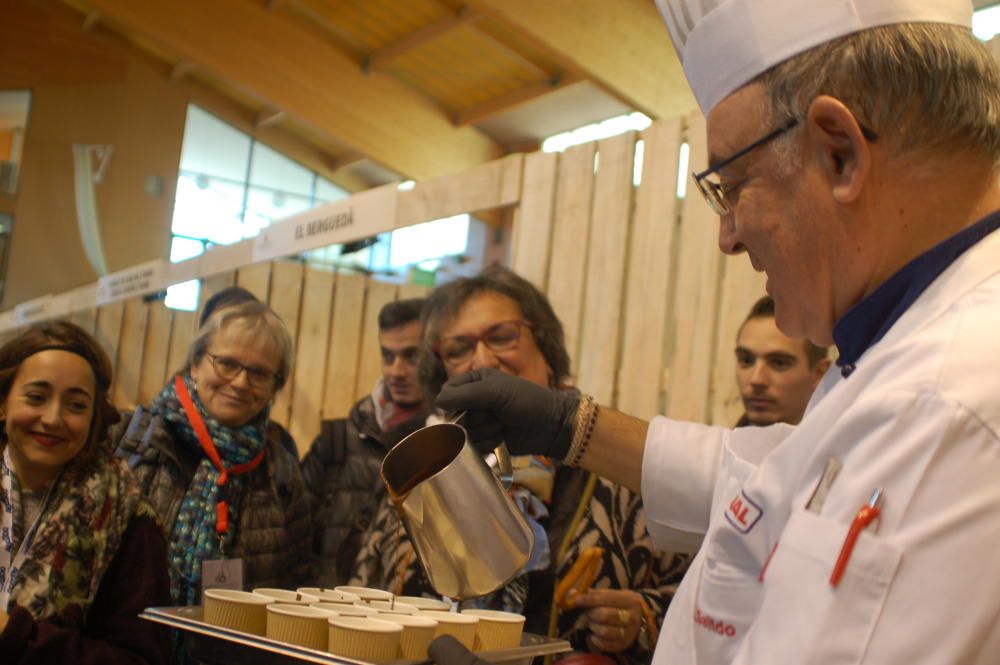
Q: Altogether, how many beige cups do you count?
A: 12